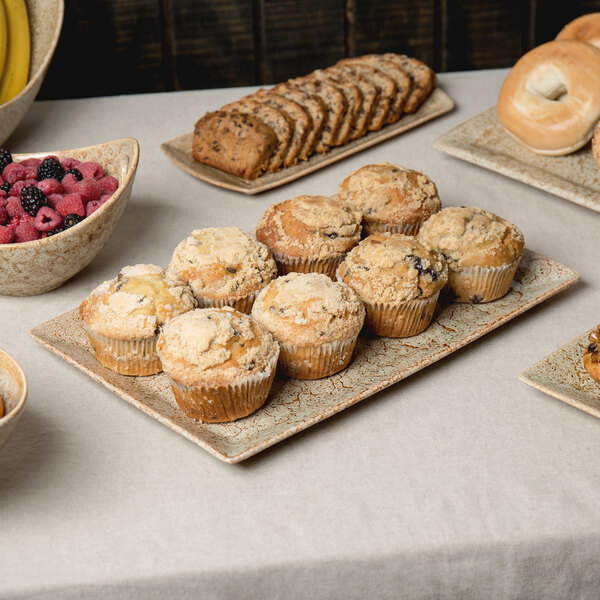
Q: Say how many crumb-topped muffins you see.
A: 8